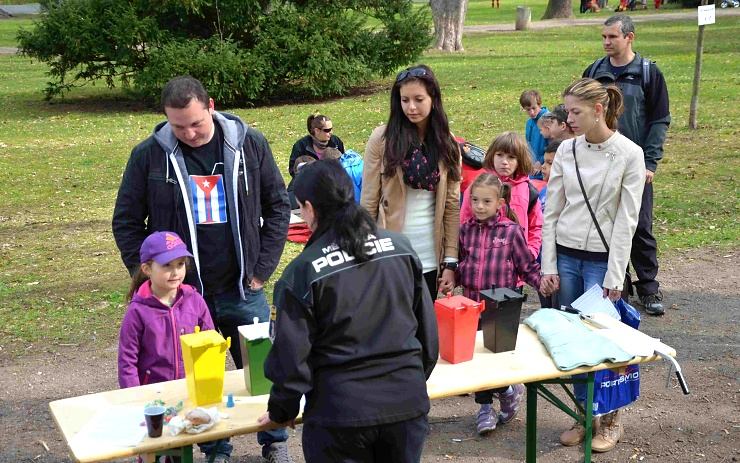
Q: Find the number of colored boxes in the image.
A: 4